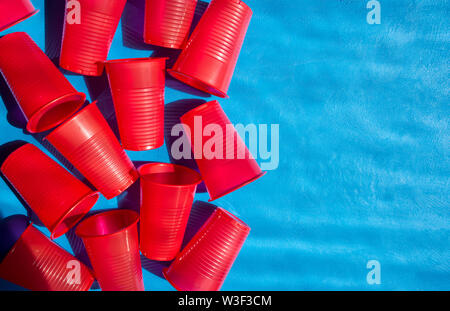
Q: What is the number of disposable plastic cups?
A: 13